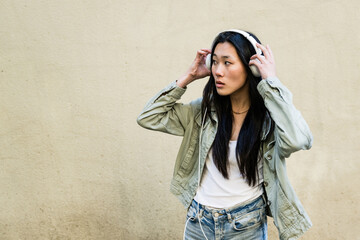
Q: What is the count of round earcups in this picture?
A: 2